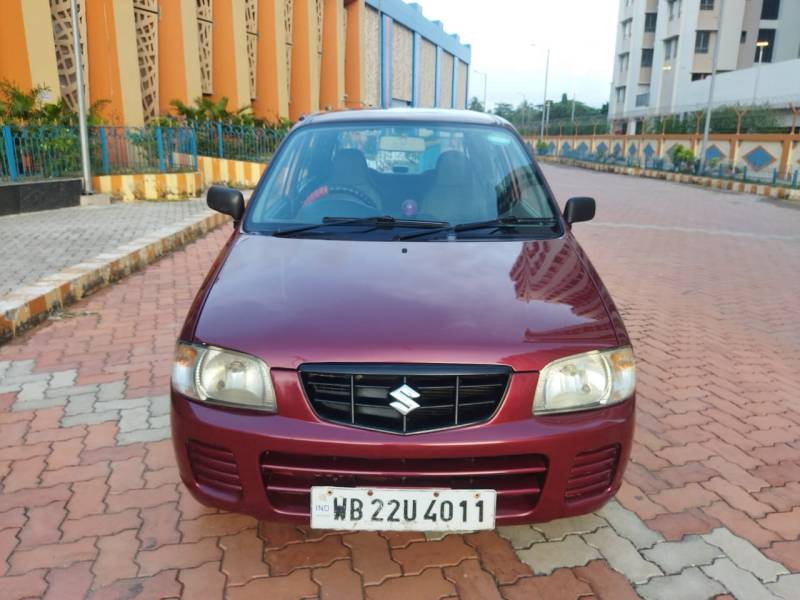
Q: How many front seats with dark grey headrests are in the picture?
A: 2